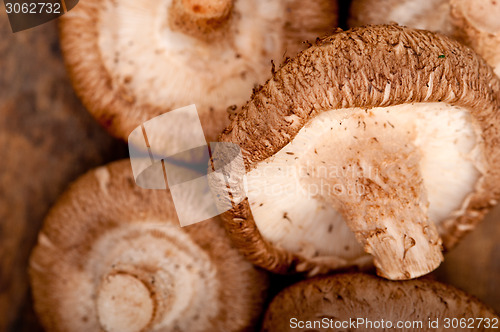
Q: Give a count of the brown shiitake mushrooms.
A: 5